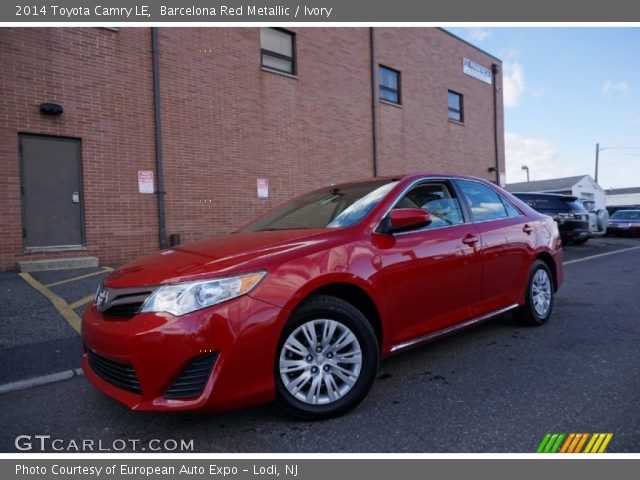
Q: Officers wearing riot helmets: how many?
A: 0